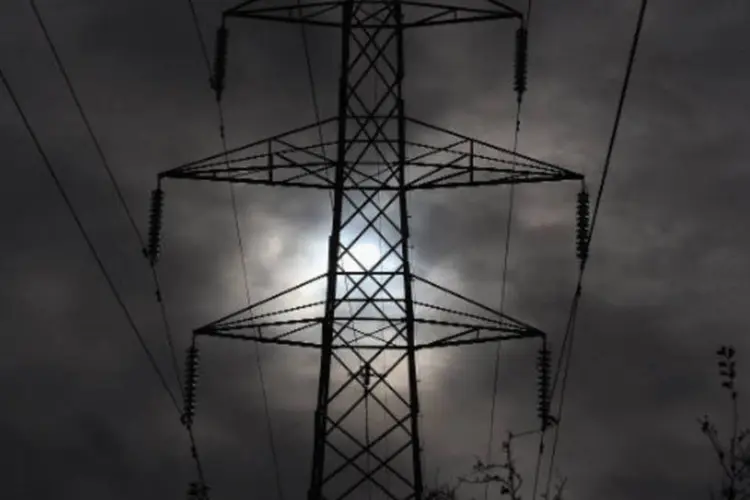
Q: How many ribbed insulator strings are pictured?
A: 6